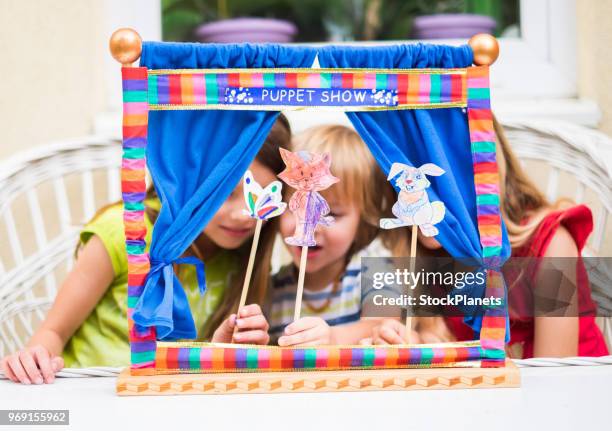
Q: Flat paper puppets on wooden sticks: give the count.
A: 3